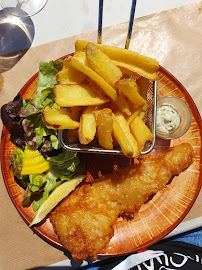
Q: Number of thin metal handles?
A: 2